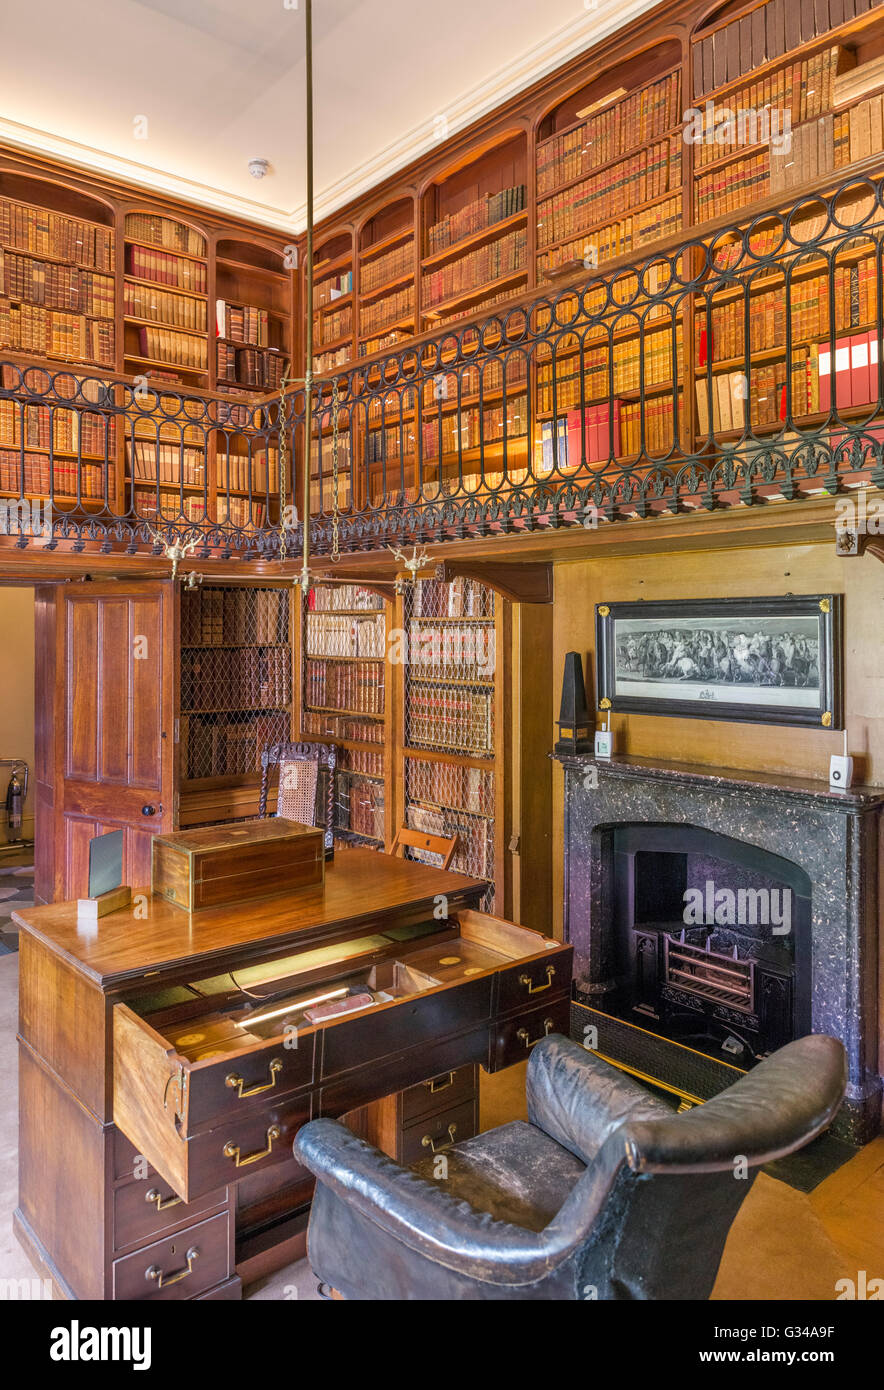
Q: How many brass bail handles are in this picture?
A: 8